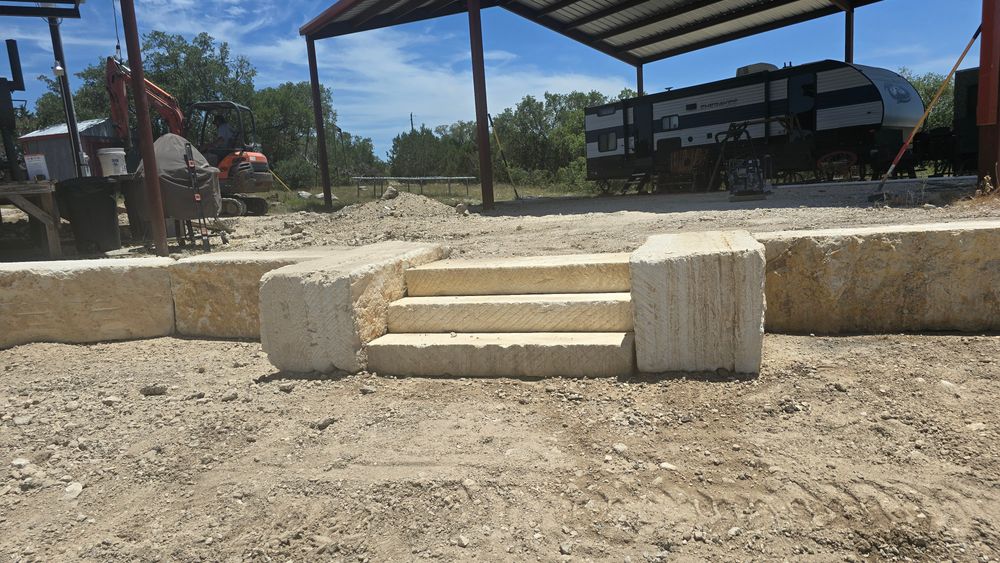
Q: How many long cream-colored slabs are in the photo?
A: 3